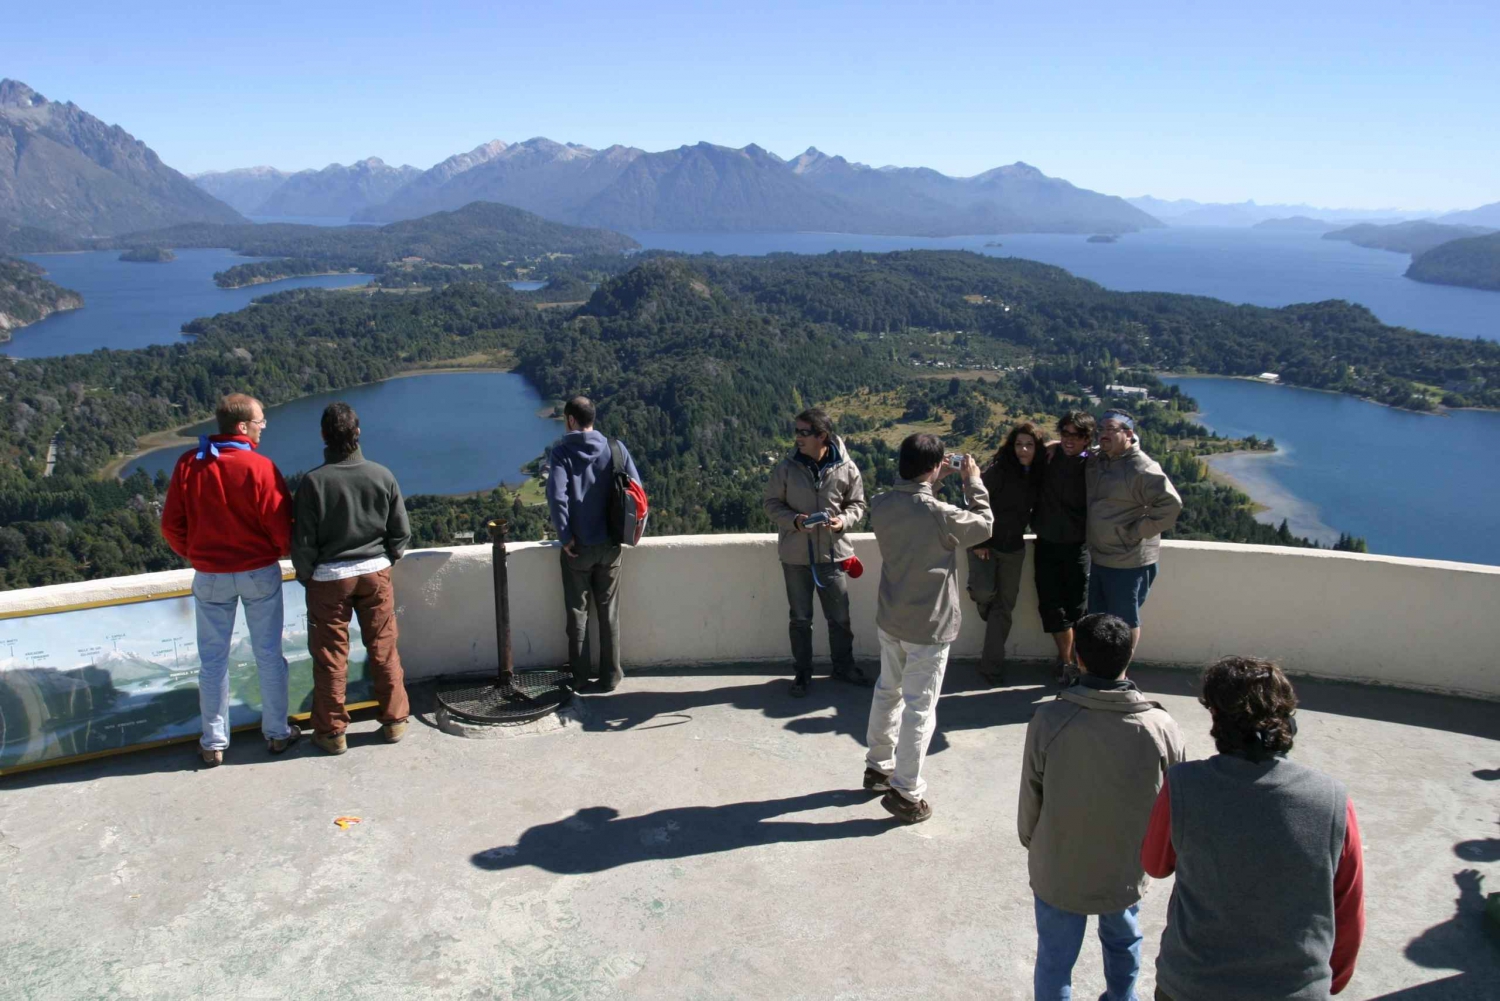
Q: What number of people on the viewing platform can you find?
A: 10